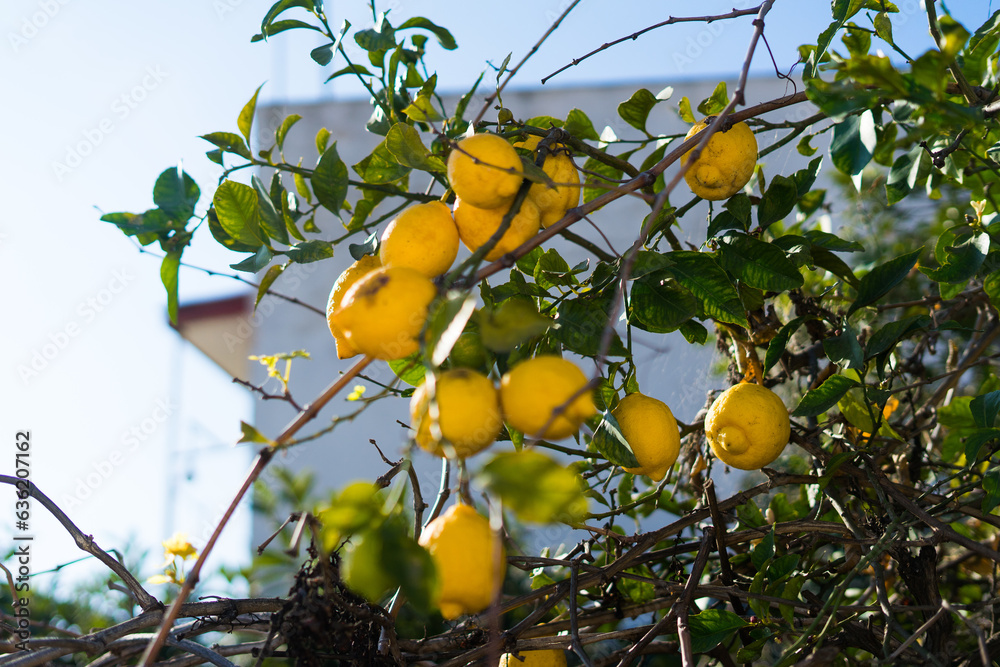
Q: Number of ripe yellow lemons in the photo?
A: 13